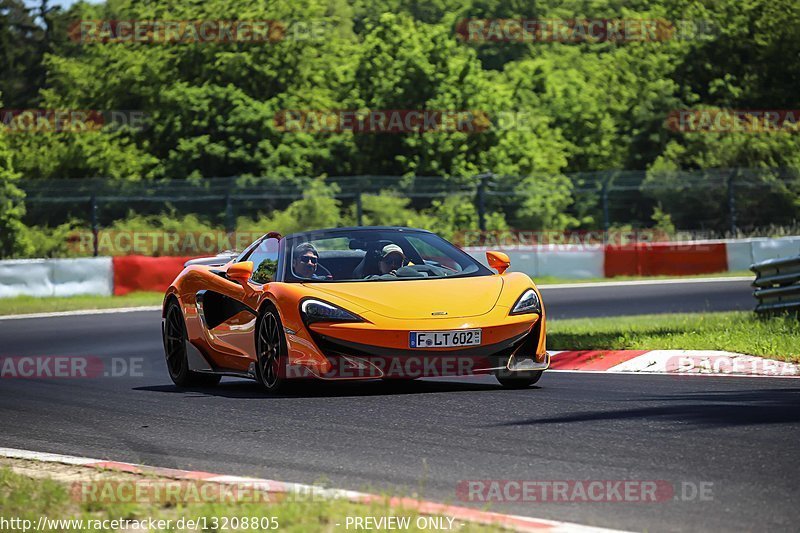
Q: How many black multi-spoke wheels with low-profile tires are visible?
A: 2